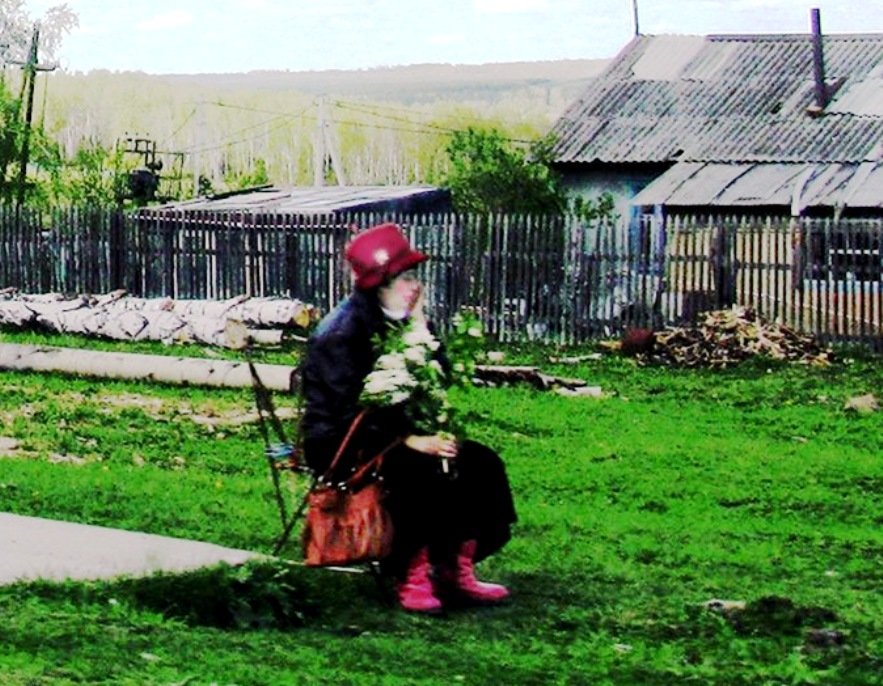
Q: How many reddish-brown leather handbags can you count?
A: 1